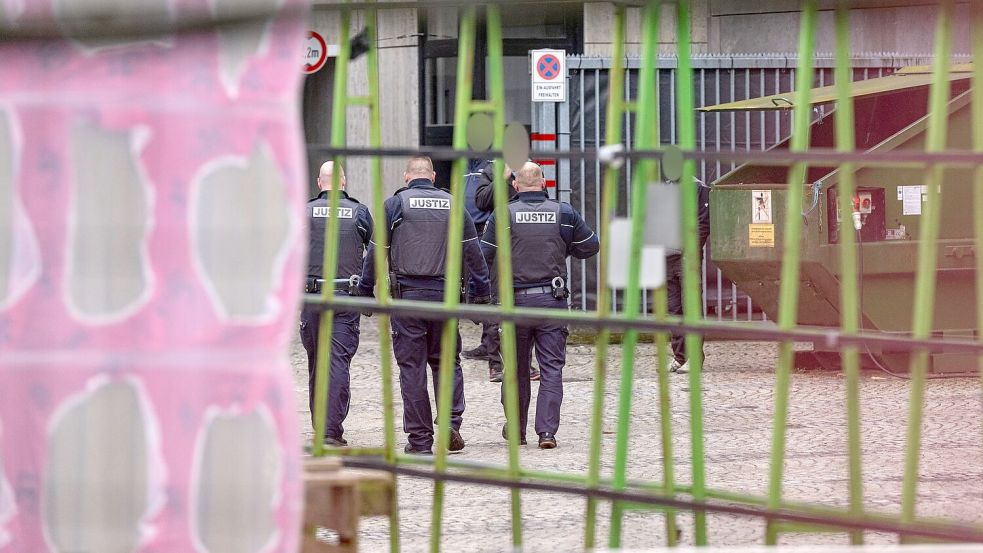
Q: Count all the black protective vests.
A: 3